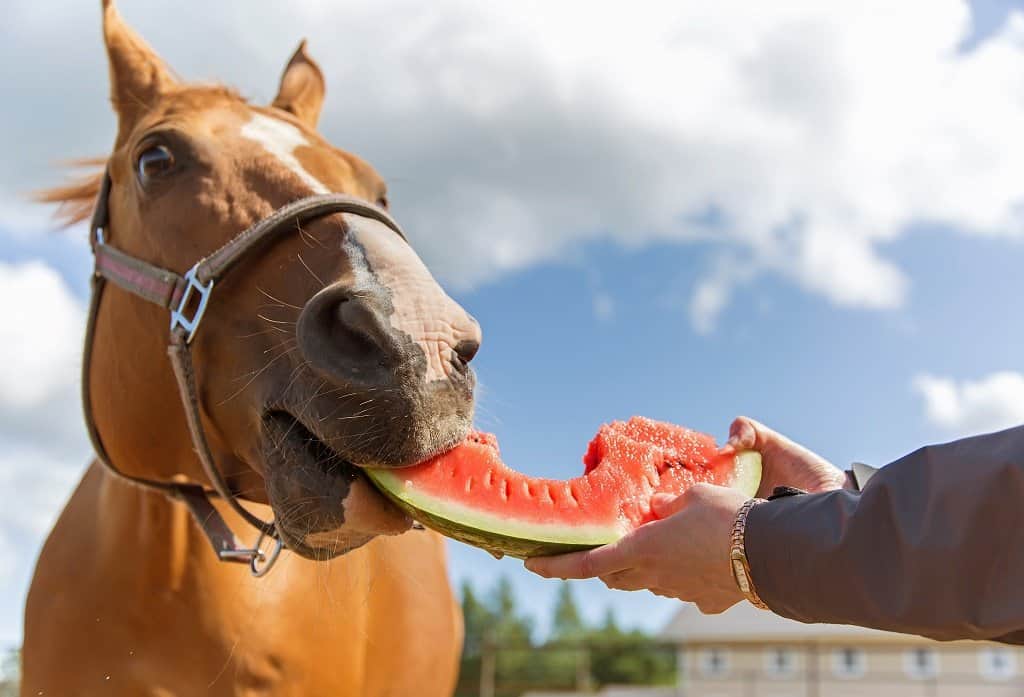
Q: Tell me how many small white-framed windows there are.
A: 5